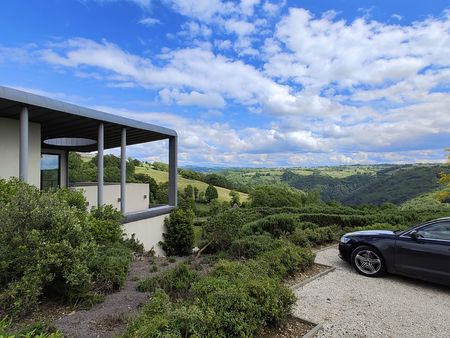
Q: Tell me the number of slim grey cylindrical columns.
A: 3